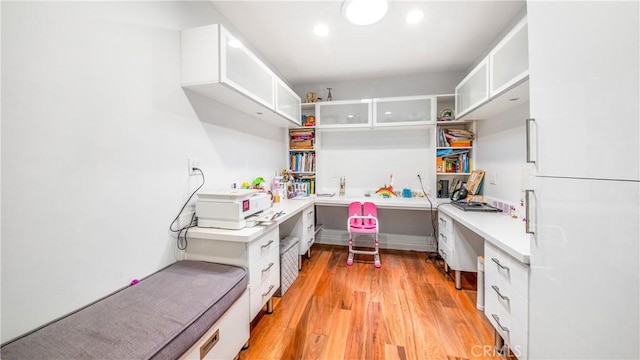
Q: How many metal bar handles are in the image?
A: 14